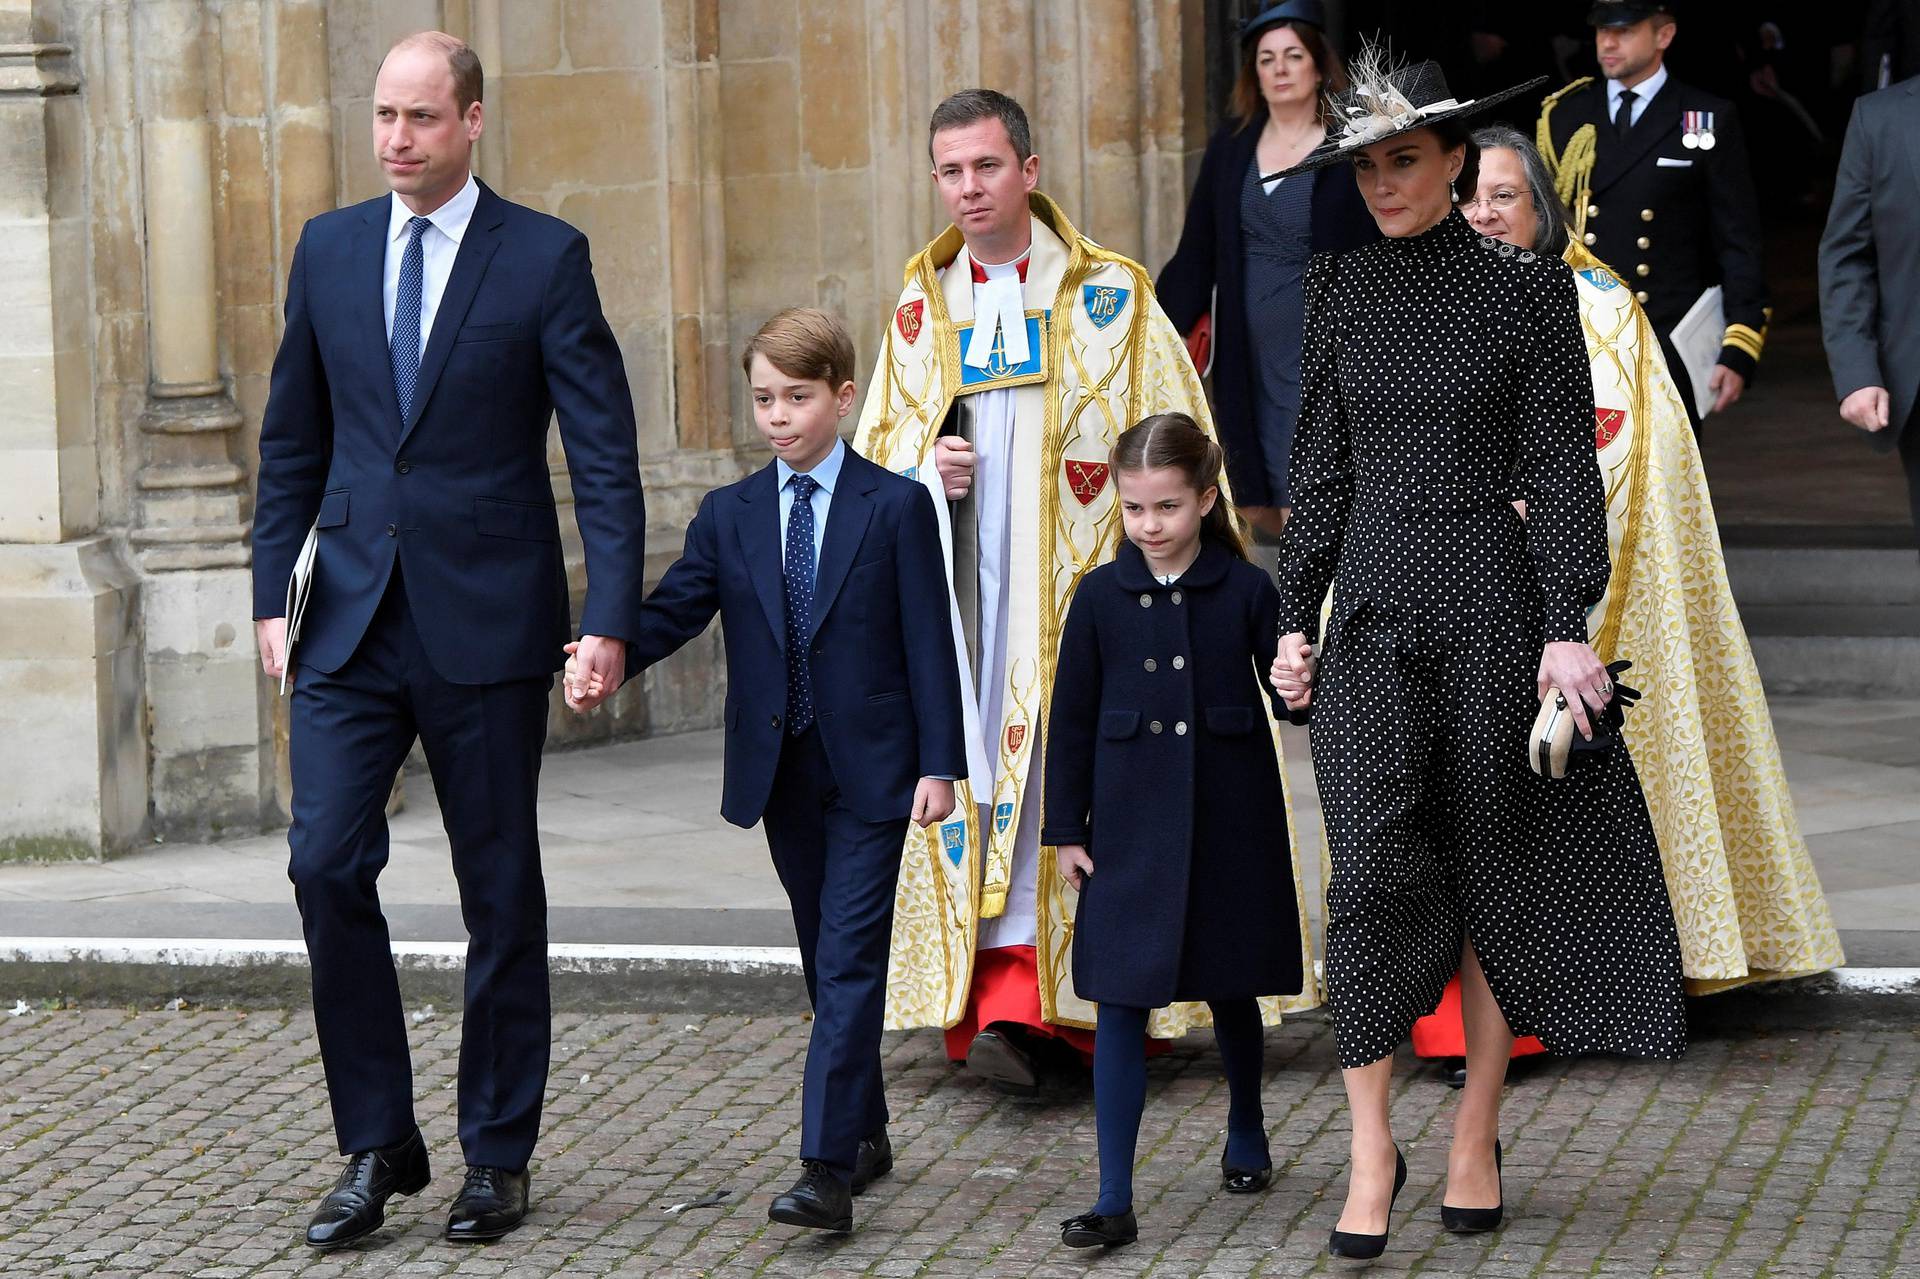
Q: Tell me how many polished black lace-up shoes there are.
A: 4